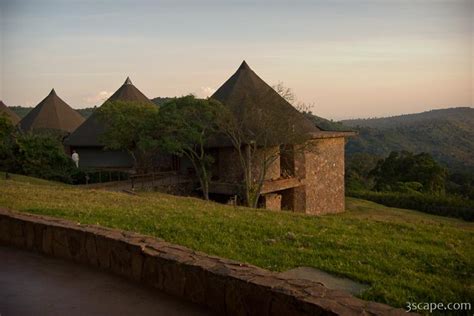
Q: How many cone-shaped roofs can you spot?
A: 4